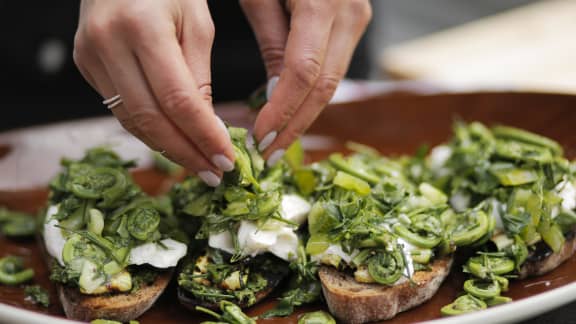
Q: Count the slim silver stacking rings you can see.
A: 2